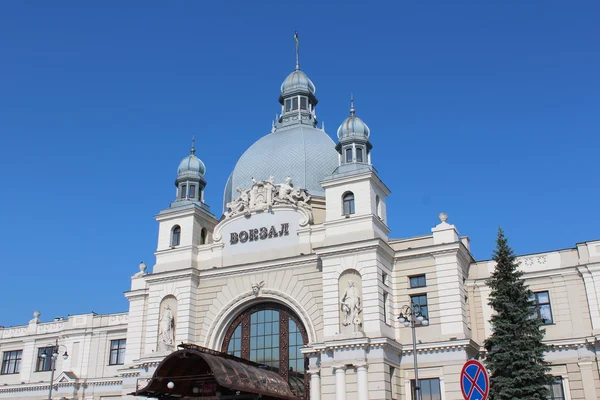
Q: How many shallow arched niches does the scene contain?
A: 2